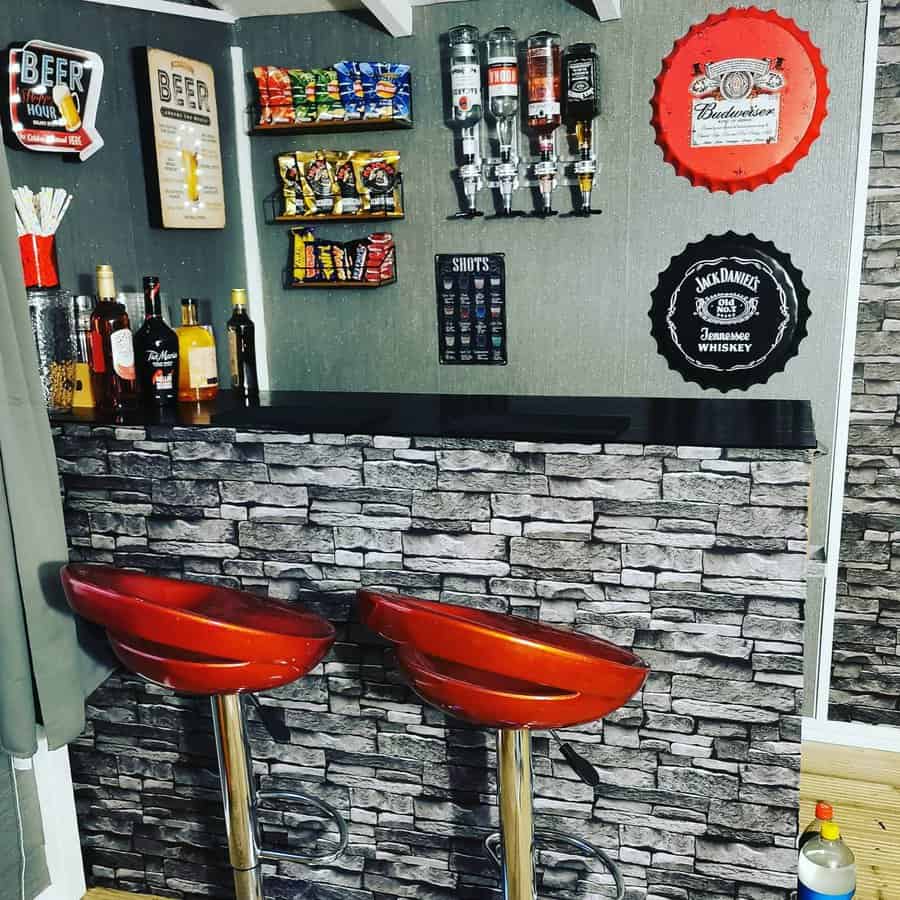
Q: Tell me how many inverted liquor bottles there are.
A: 4